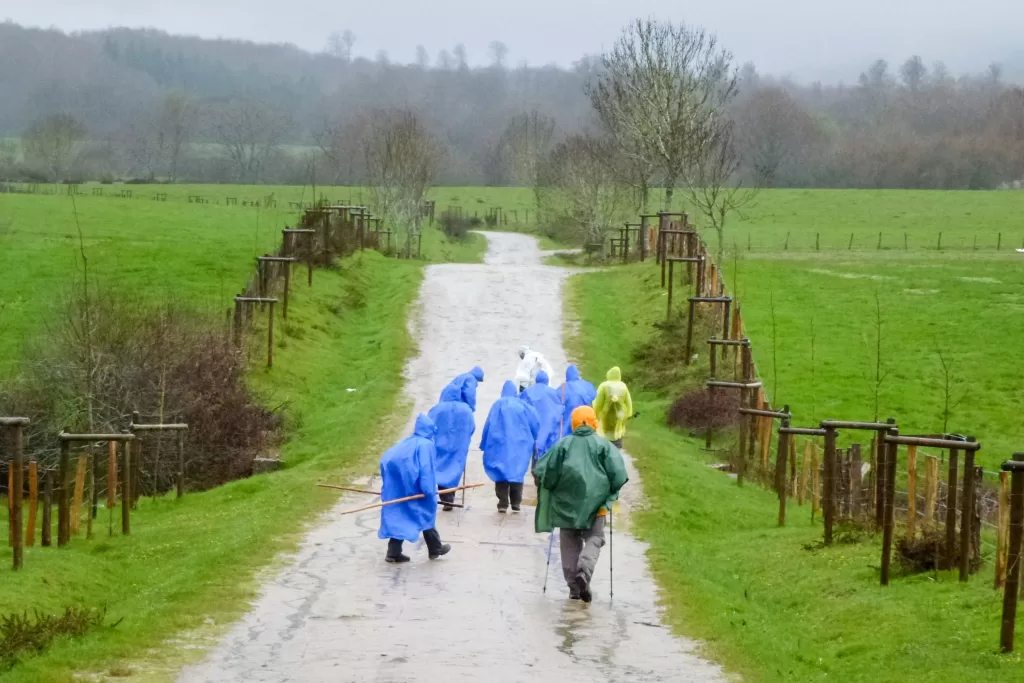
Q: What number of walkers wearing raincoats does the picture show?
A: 9